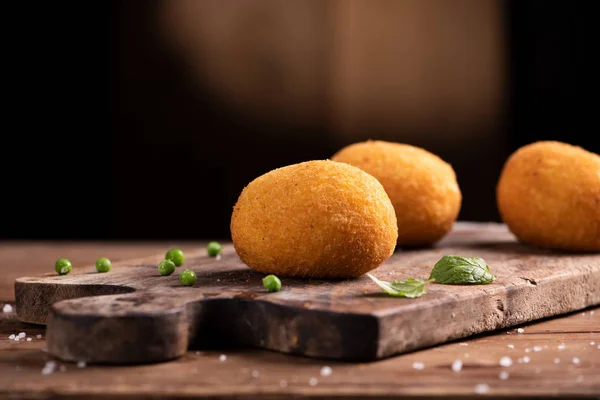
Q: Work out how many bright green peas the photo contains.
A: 7